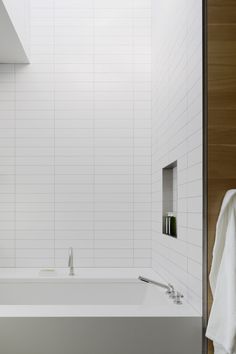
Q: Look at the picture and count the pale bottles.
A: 0